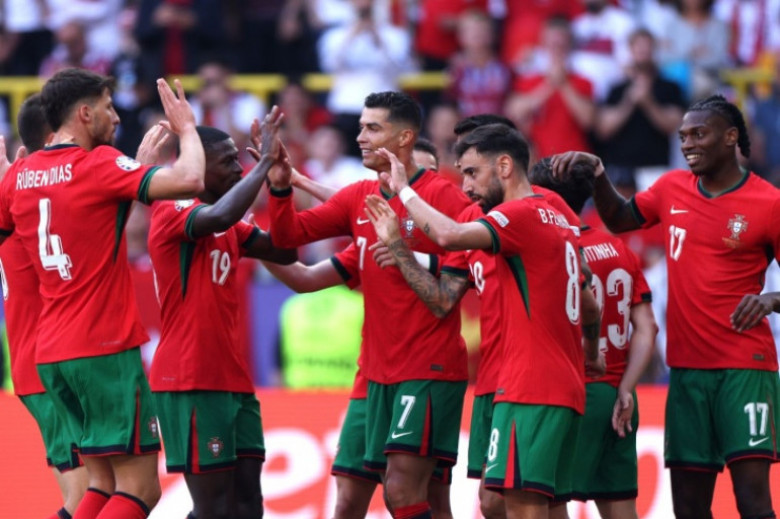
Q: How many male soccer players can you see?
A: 9